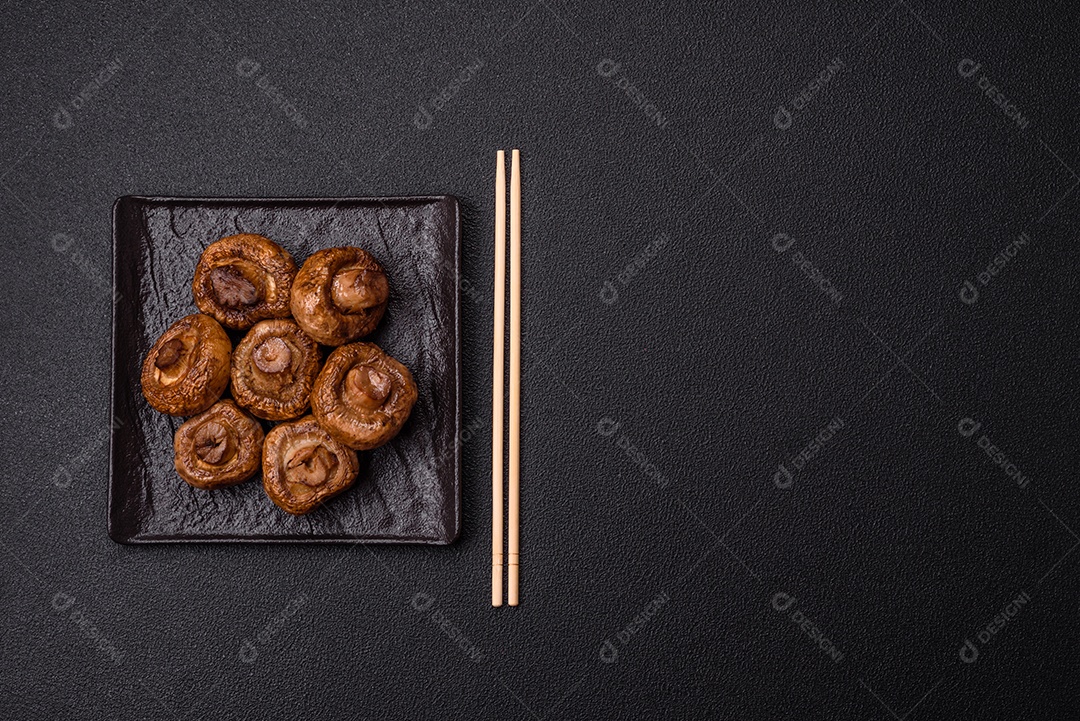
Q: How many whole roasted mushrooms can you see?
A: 7